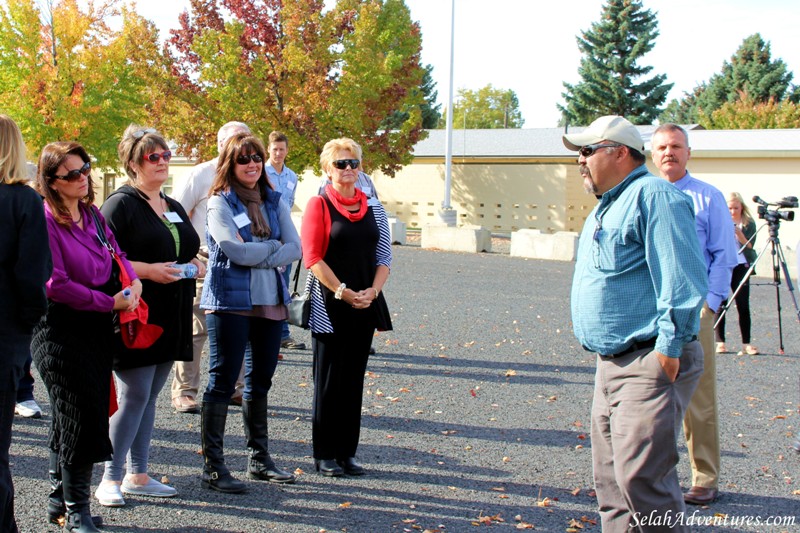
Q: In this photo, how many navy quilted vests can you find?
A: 1